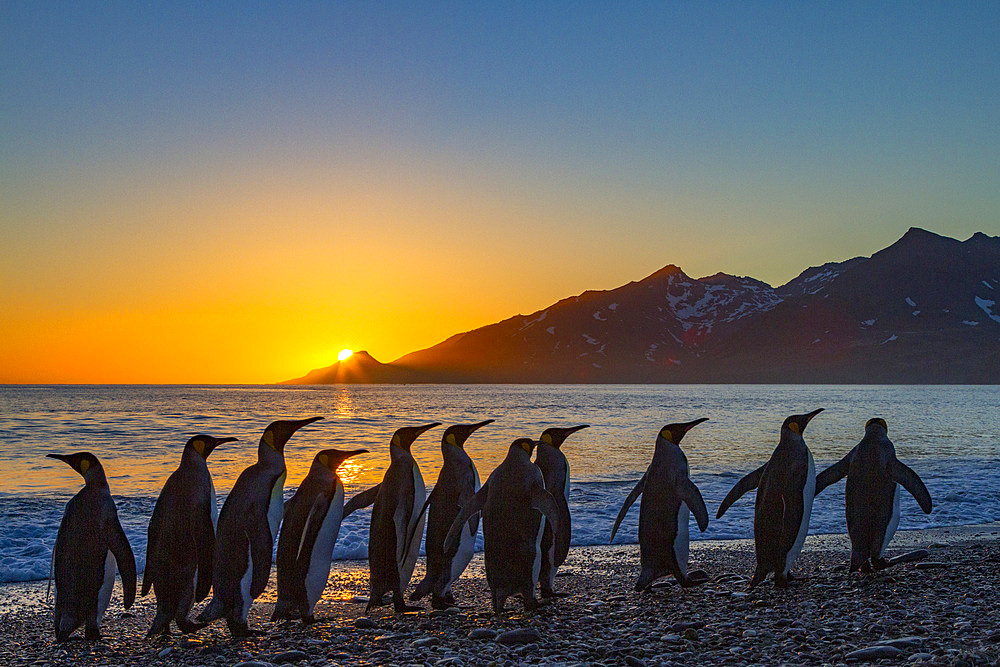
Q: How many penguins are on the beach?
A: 11